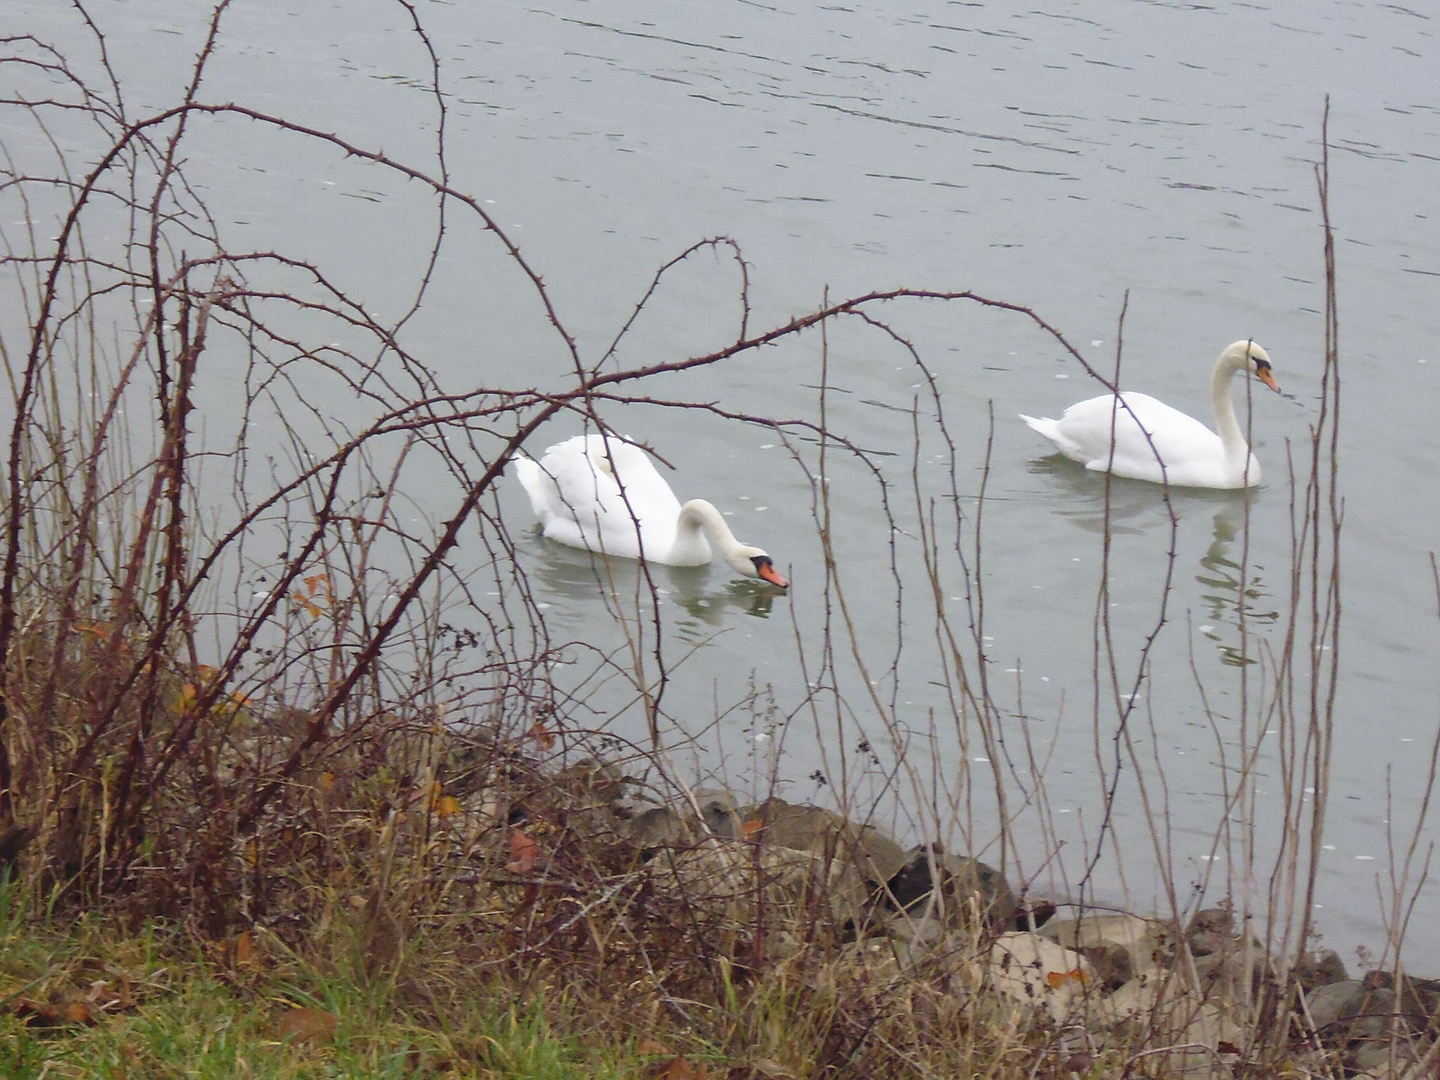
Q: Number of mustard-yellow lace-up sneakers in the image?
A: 0